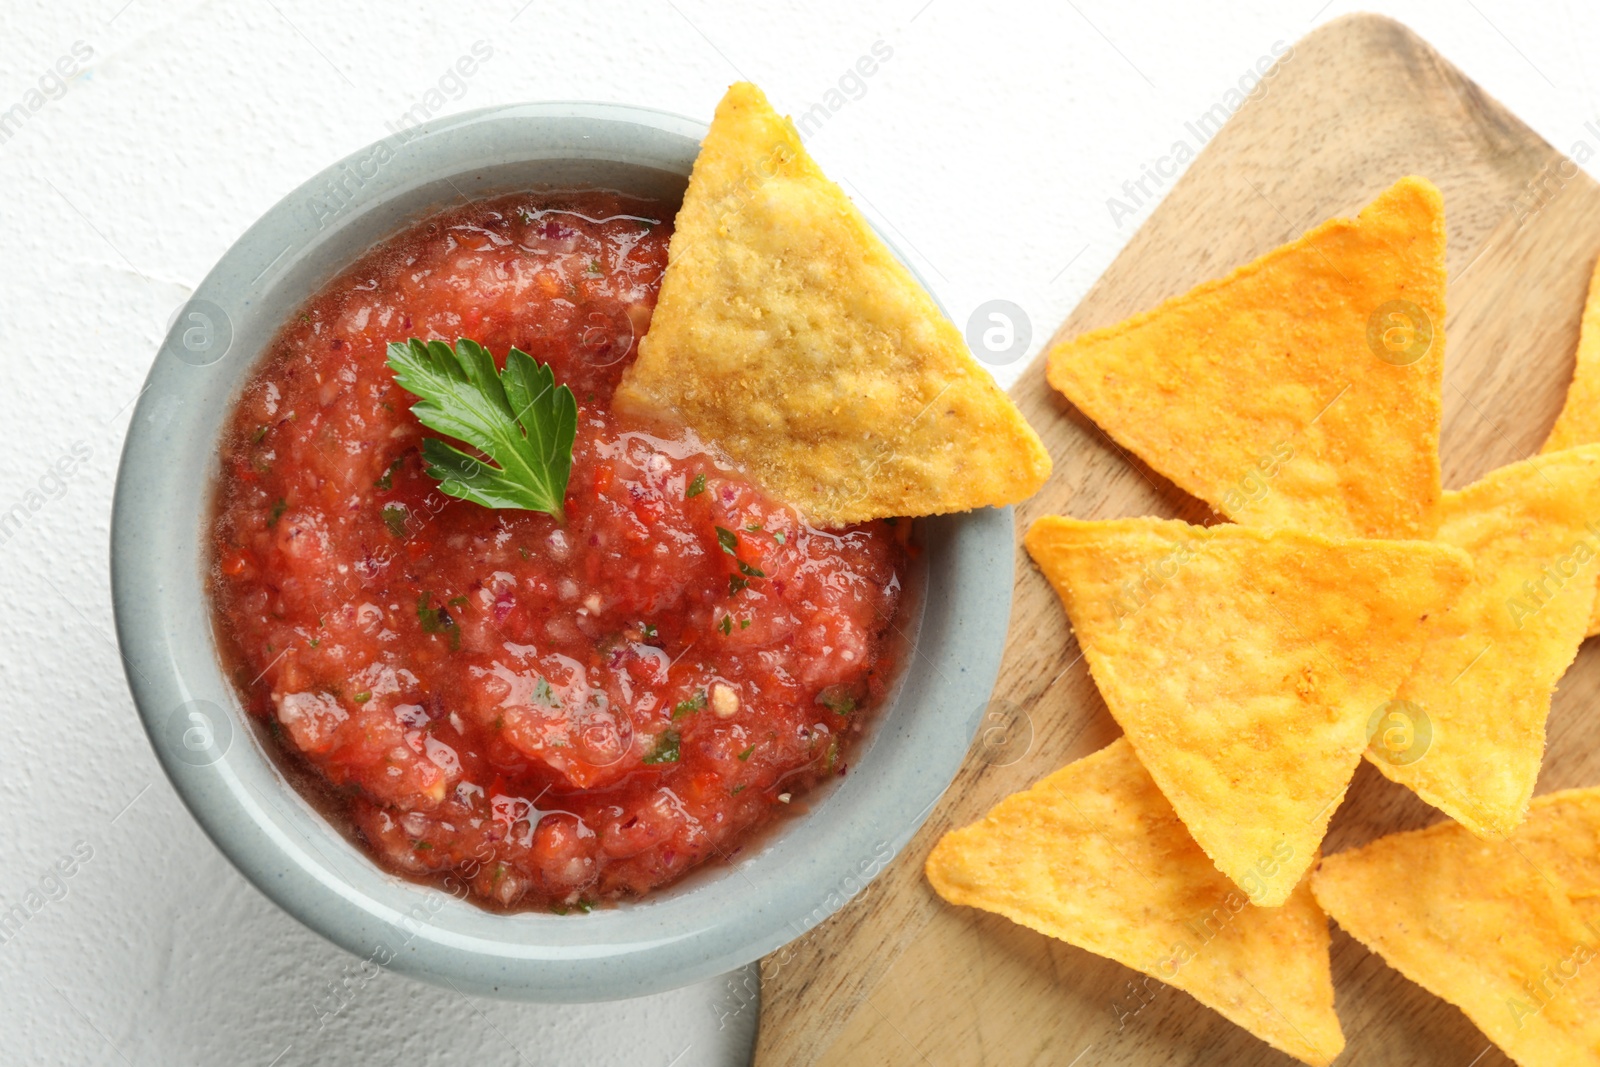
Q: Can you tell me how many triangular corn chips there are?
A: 7